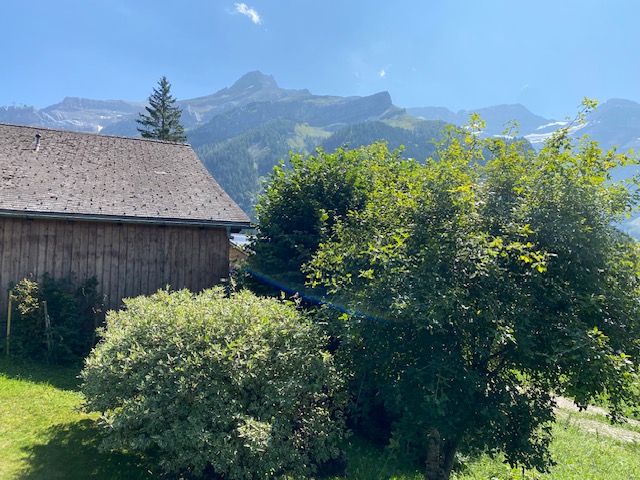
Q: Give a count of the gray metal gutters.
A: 1